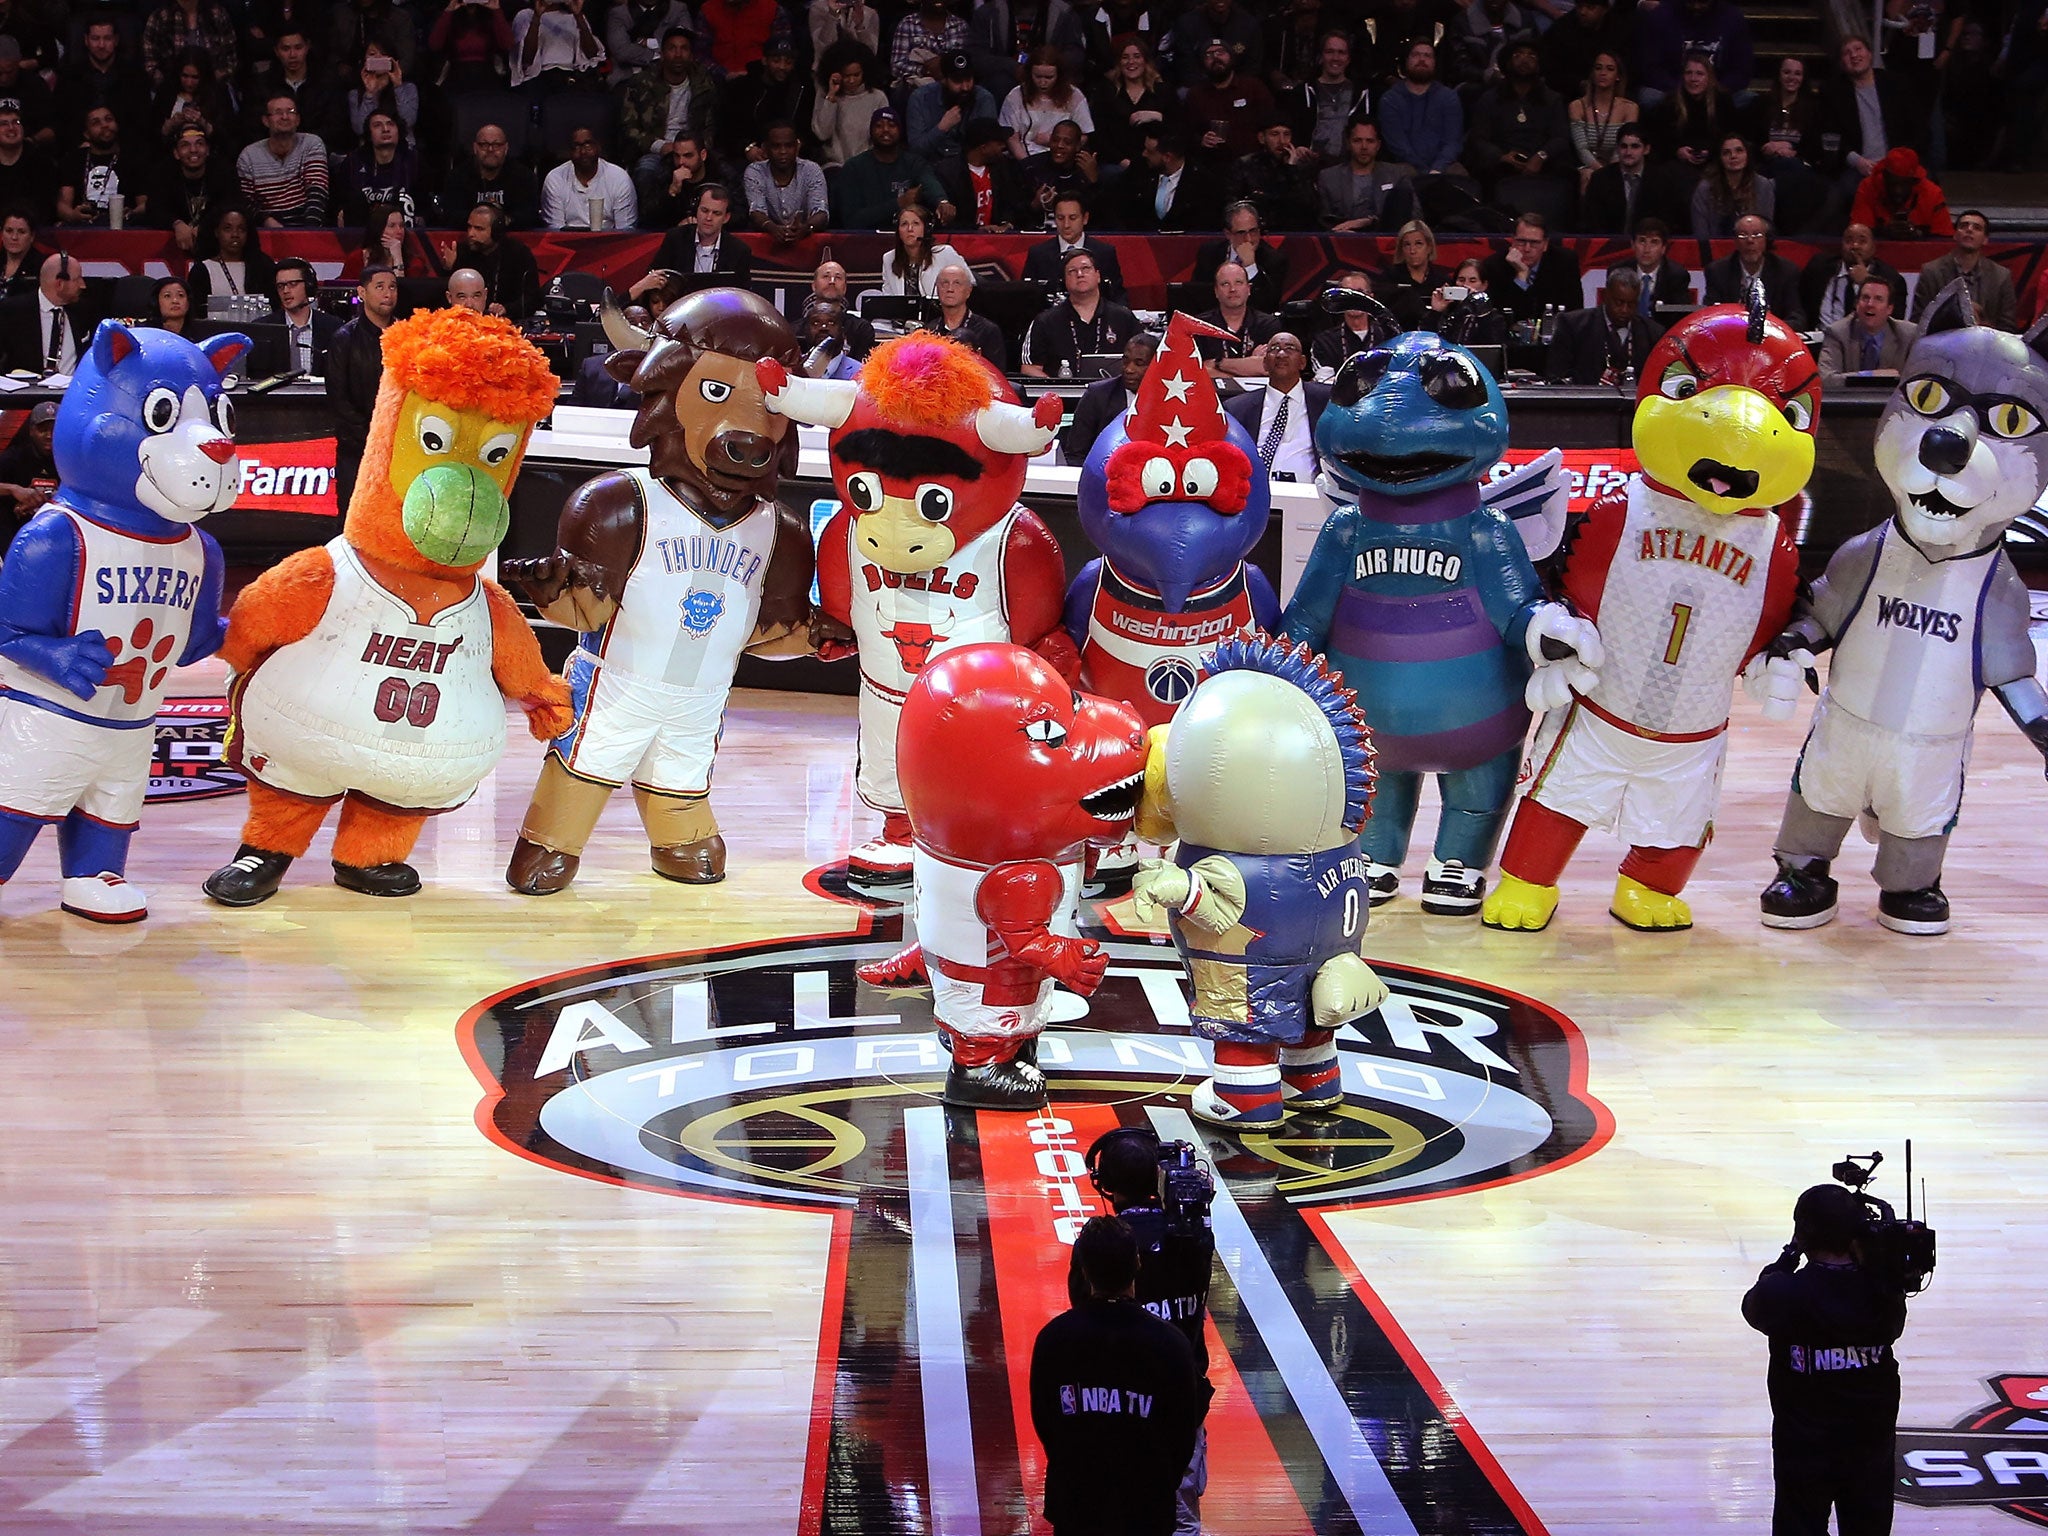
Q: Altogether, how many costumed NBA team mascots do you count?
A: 10